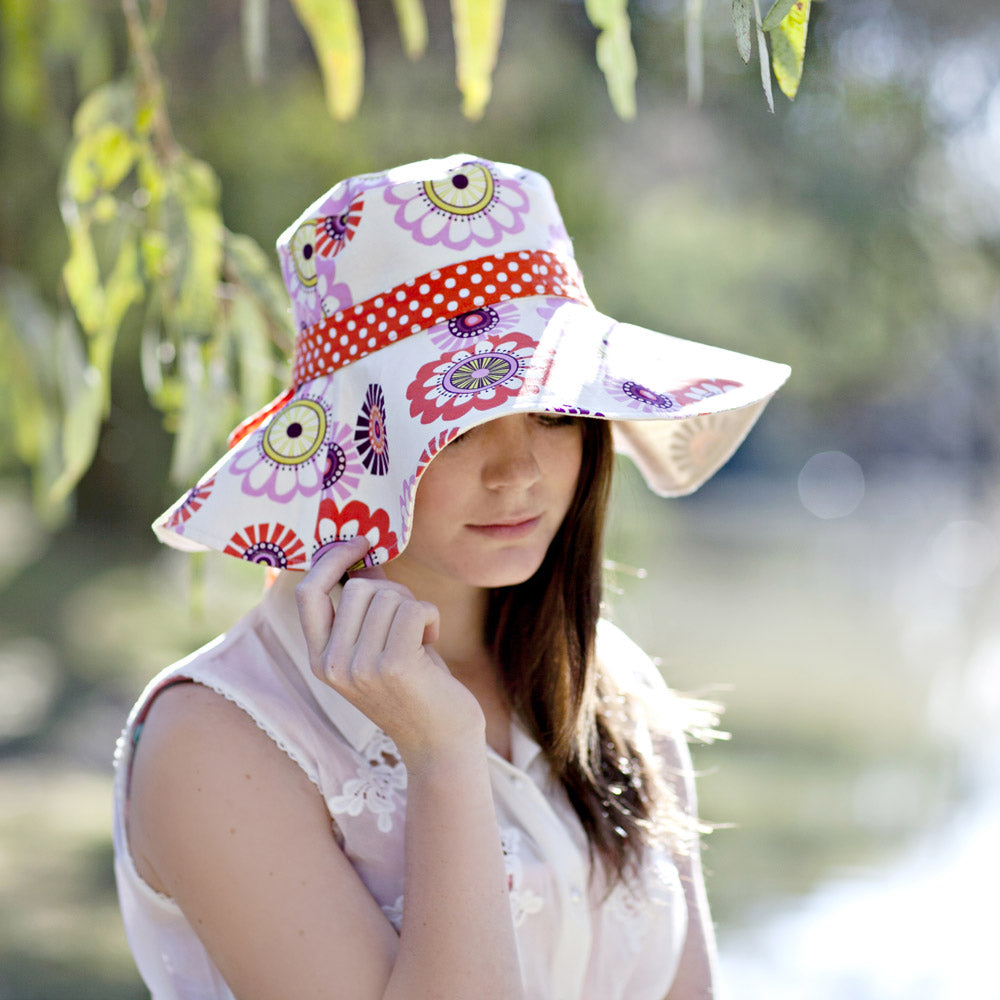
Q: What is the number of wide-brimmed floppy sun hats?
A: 1